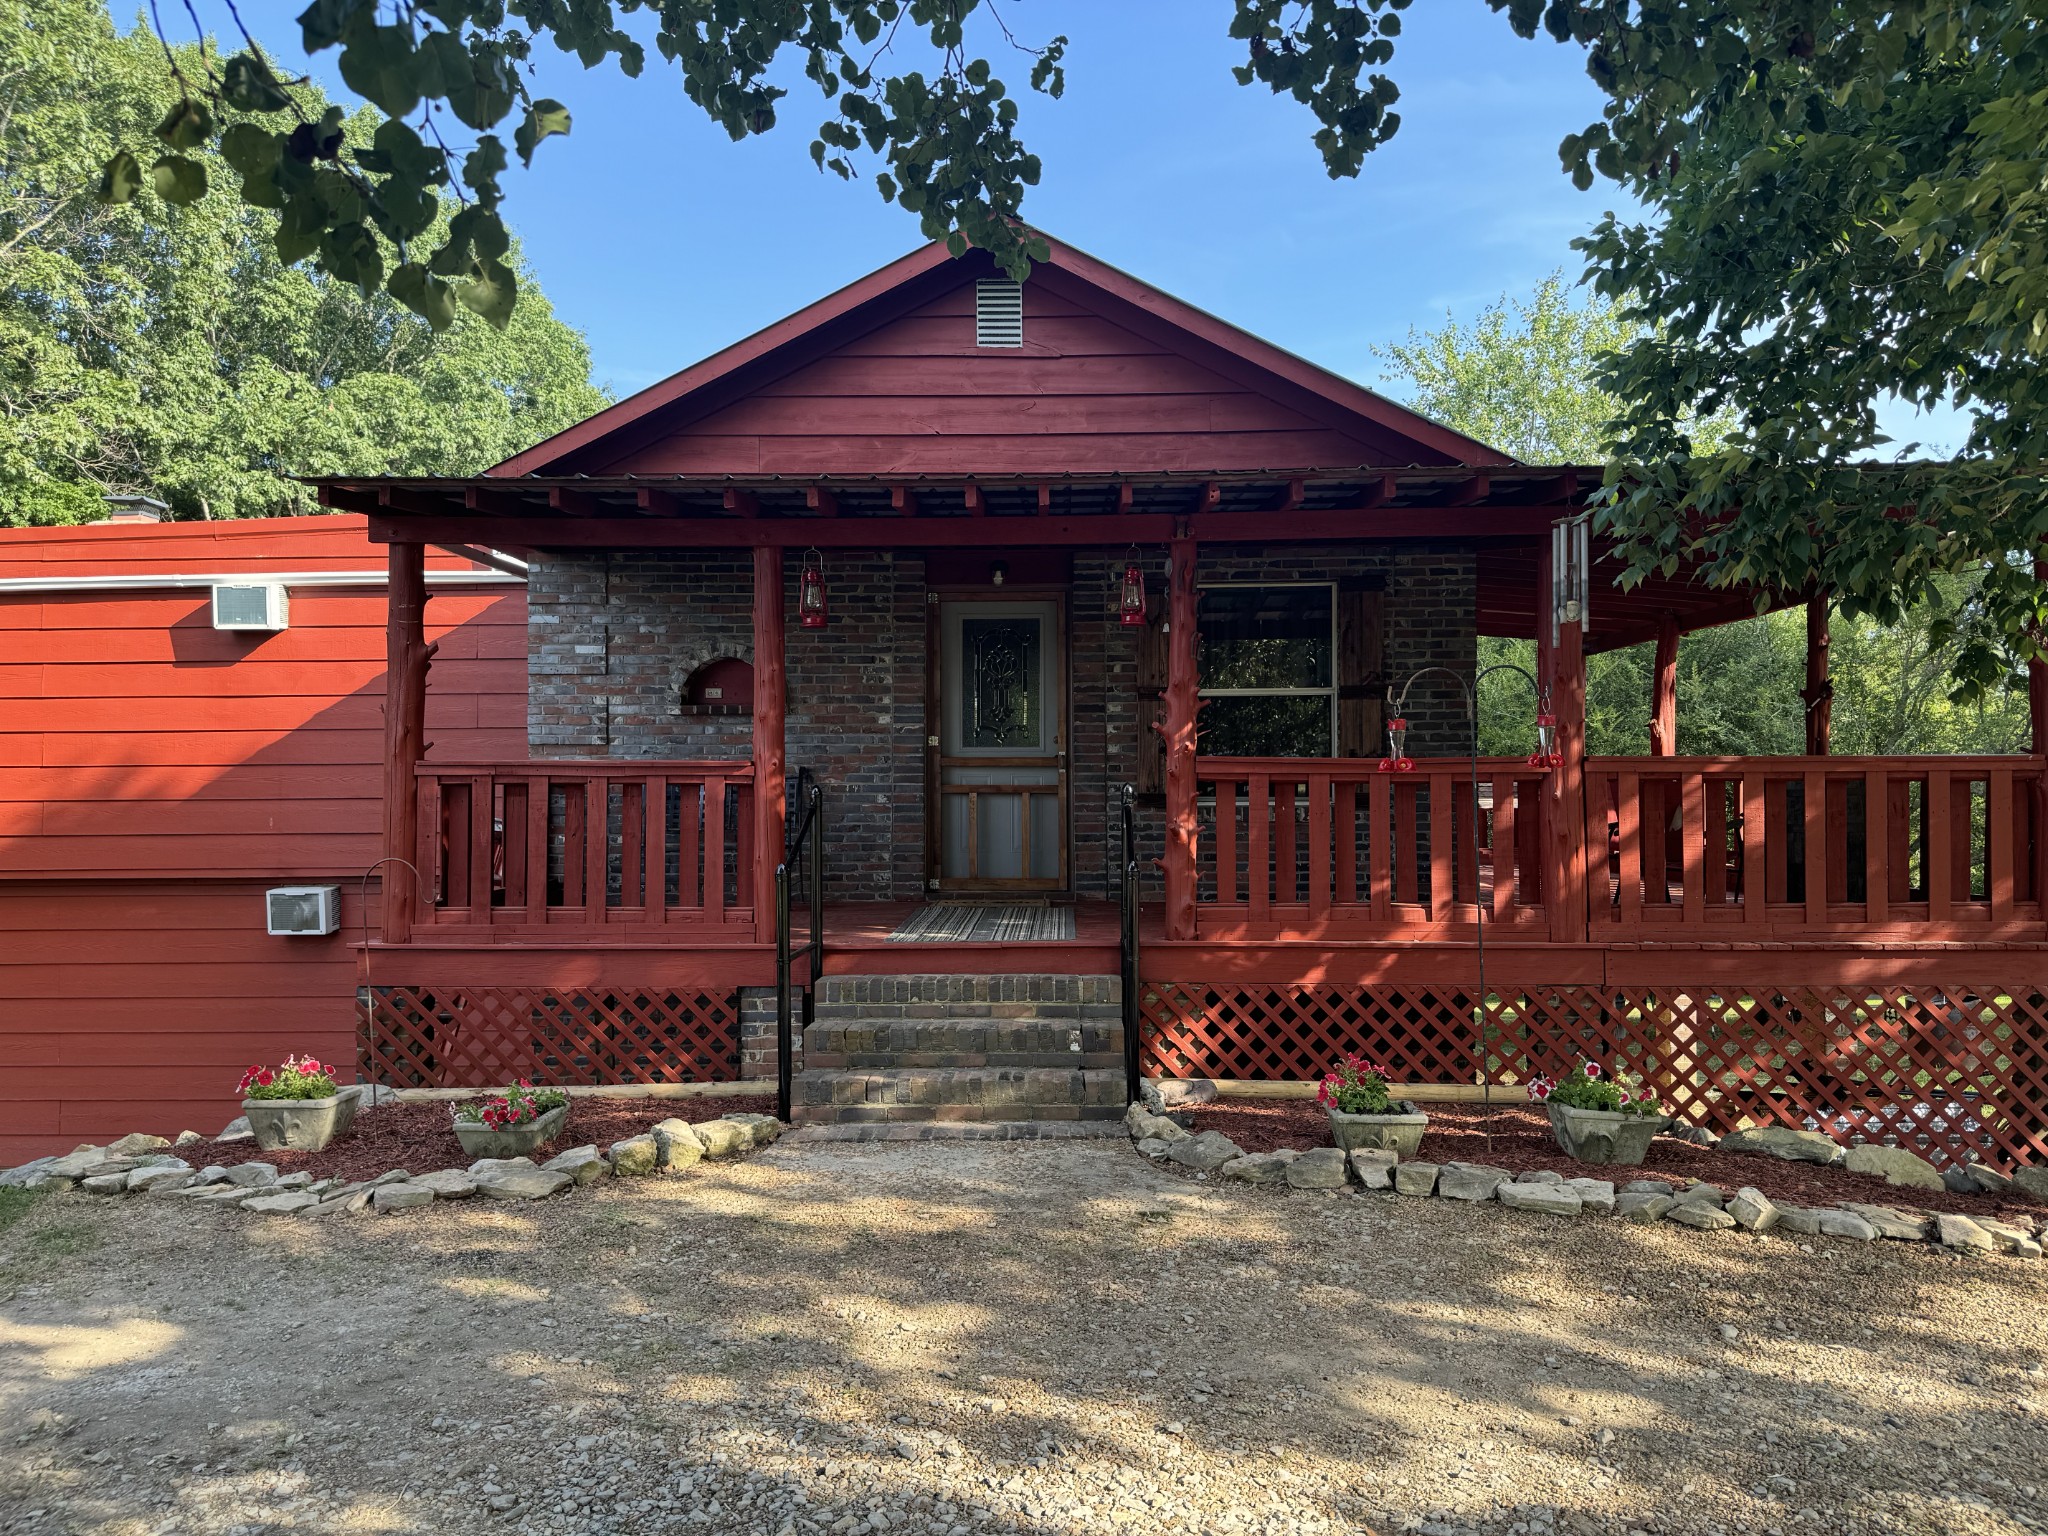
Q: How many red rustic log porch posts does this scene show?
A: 7